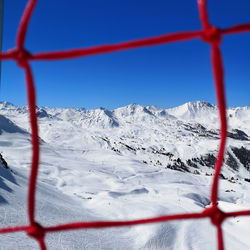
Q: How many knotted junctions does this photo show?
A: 4